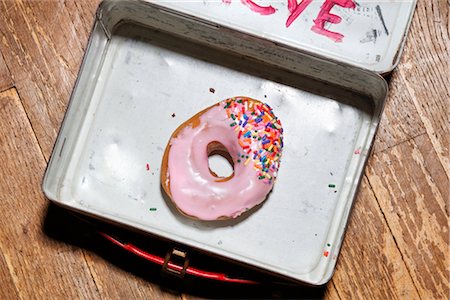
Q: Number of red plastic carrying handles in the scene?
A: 1